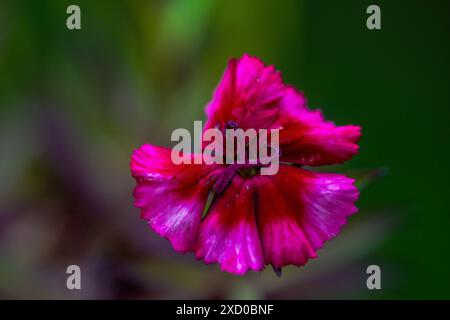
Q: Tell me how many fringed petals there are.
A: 5